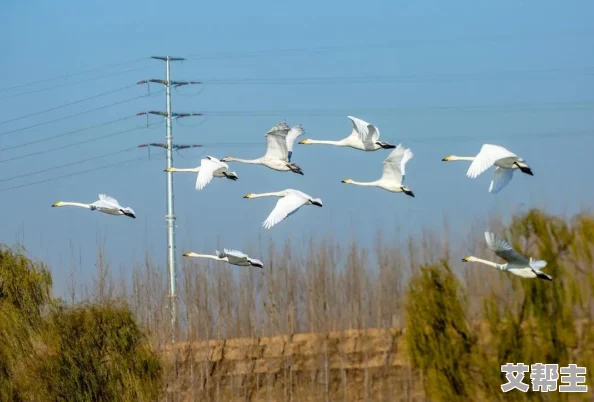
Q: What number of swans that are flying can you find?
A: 9